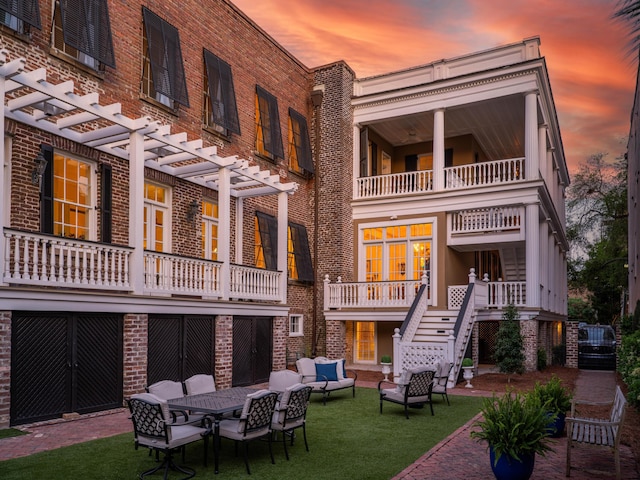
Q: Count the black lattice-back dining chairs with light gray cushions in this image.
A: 6